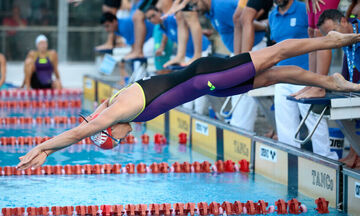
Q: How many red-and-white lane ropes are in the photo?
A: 6